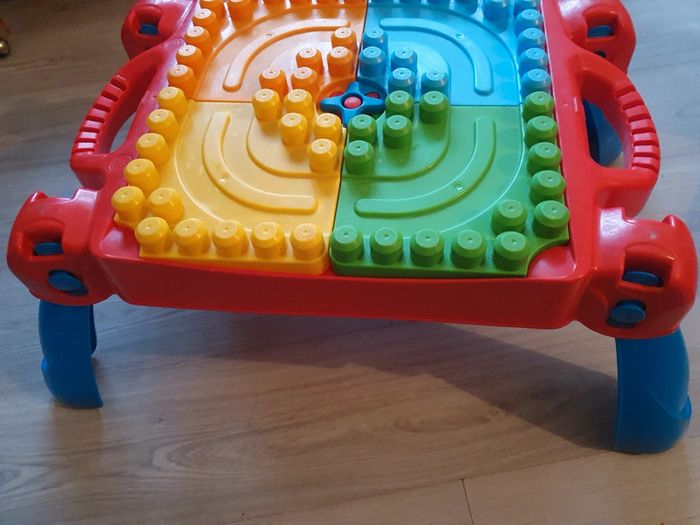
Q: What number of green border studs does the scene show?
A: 11